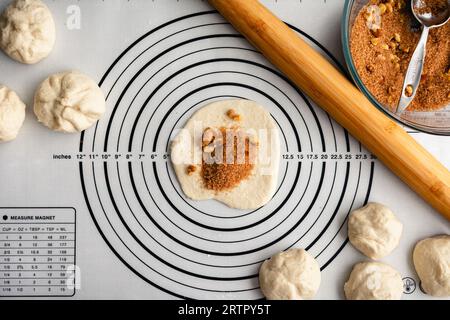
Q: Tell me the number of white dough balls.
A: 7